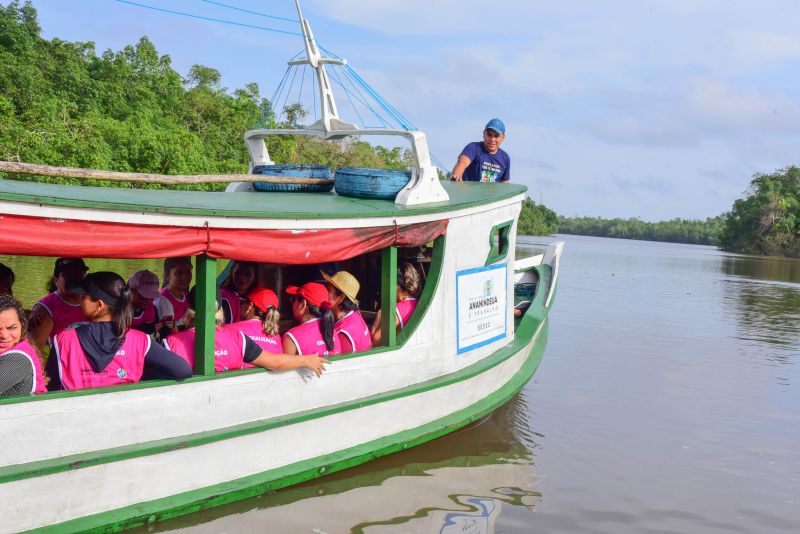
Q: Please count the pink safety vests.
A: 11